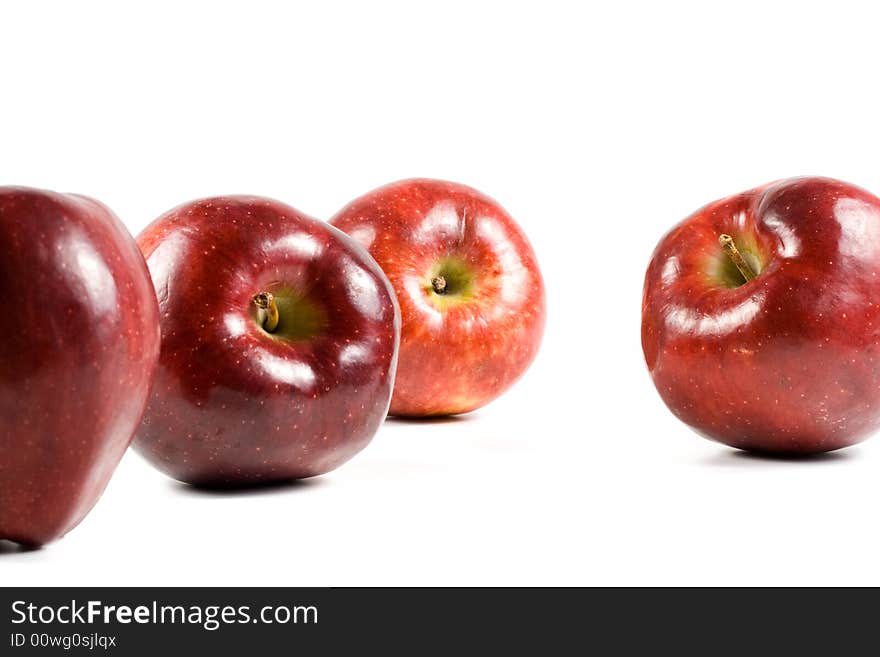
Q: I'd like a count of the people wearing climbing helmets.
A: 0